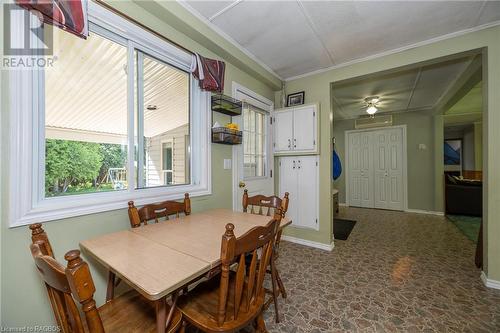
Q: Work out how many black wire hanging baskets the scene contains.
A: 2